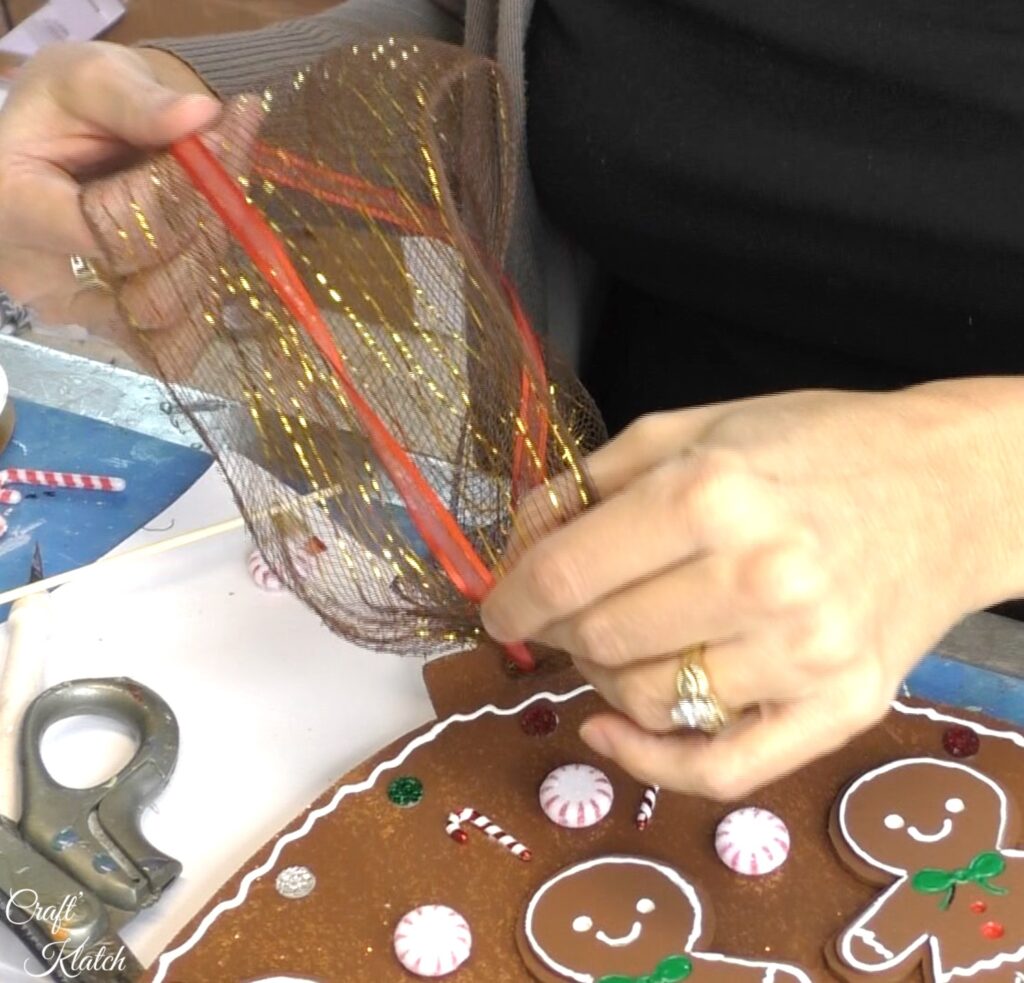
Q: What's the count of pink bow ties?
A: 0